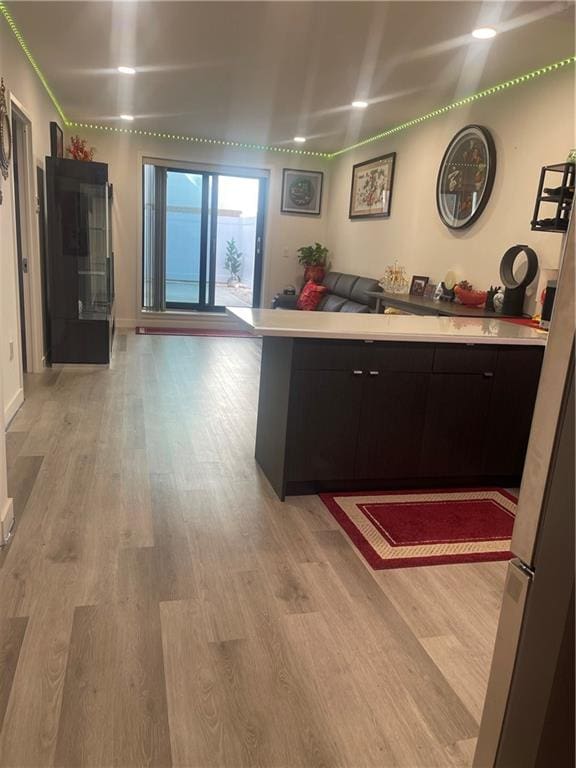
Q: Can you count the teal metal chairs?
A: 0